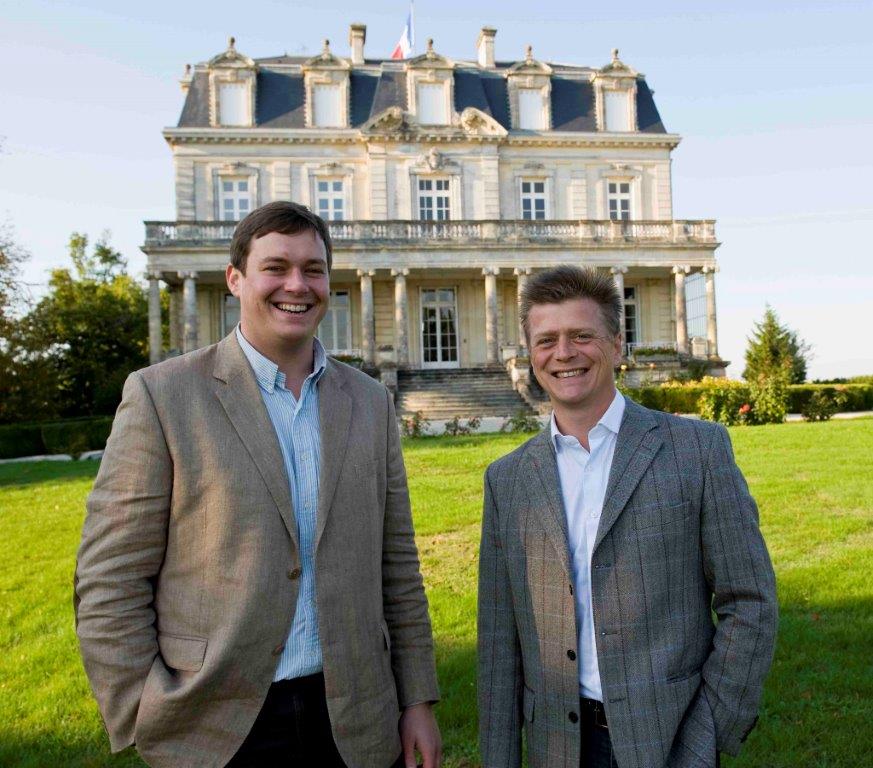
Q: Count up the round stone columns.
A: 9